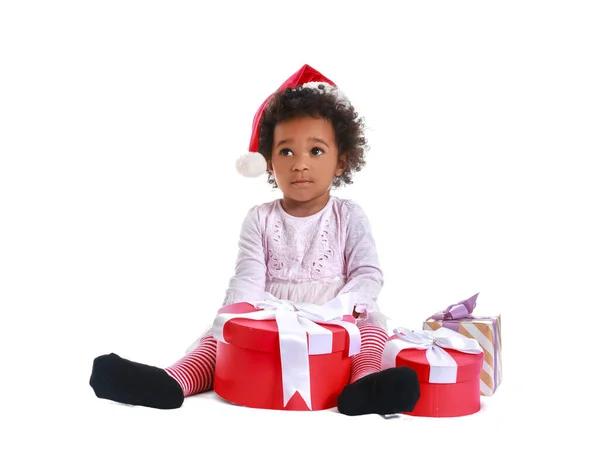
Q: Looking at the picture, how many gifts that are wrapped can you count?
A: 3